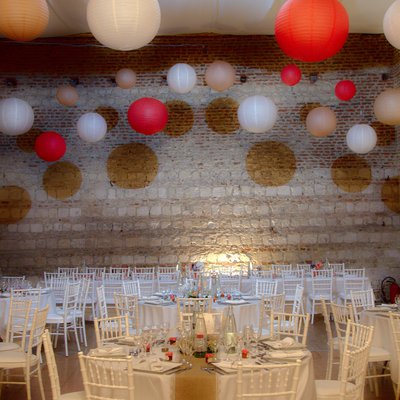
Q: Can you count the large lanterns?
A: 4